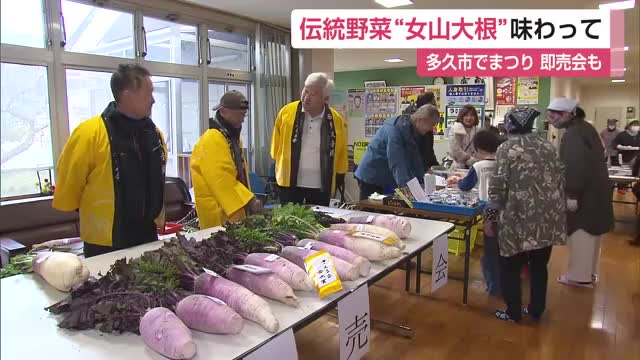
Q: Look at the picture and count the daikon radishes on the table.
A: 11